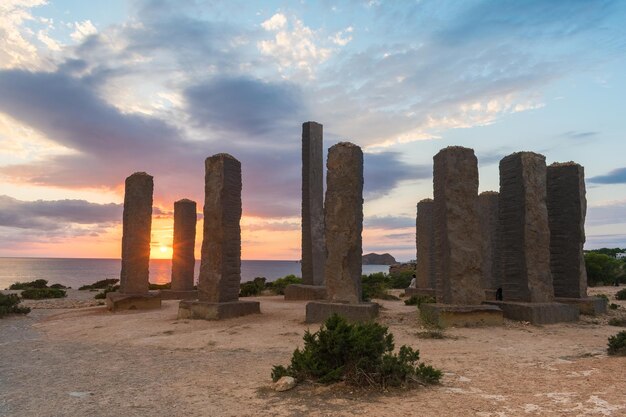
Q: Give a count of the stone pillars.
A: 10